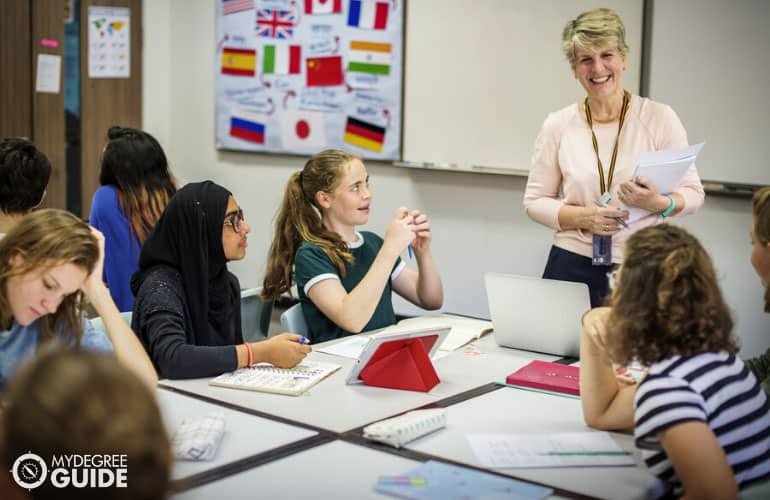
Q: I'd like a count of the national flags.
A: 11